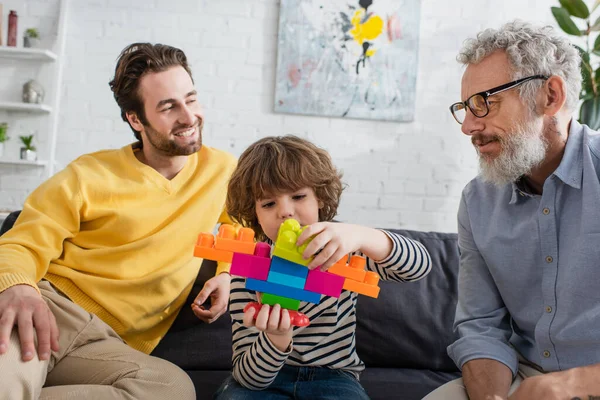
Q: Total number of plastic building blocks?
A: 12